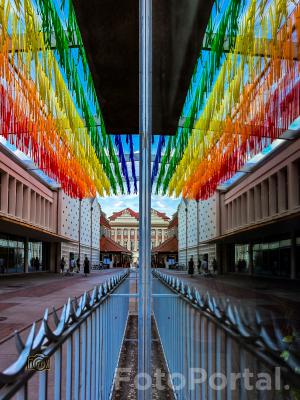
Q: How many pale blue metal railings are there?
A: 2